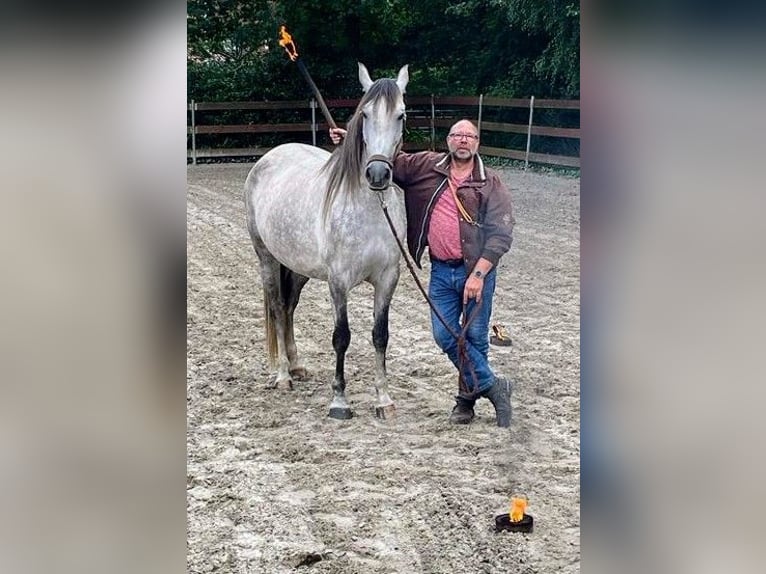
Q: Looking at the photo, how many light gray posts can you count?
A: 5